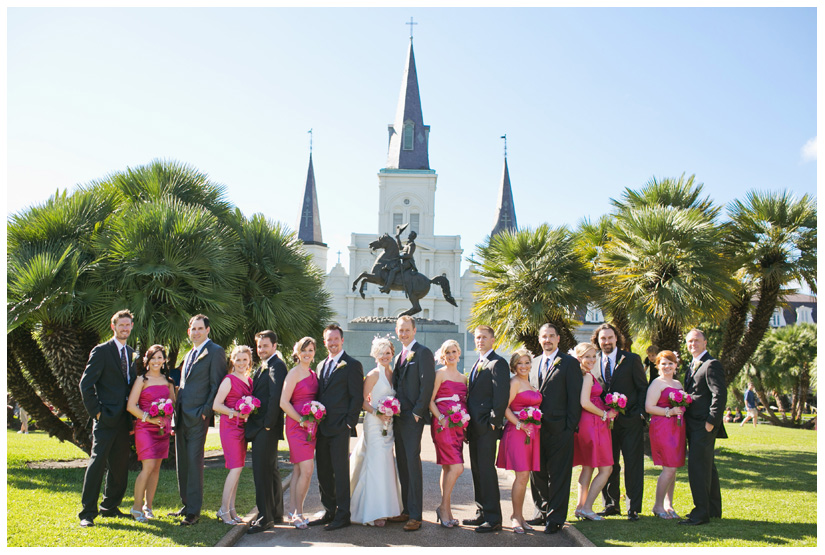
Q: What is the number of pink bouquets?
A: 8